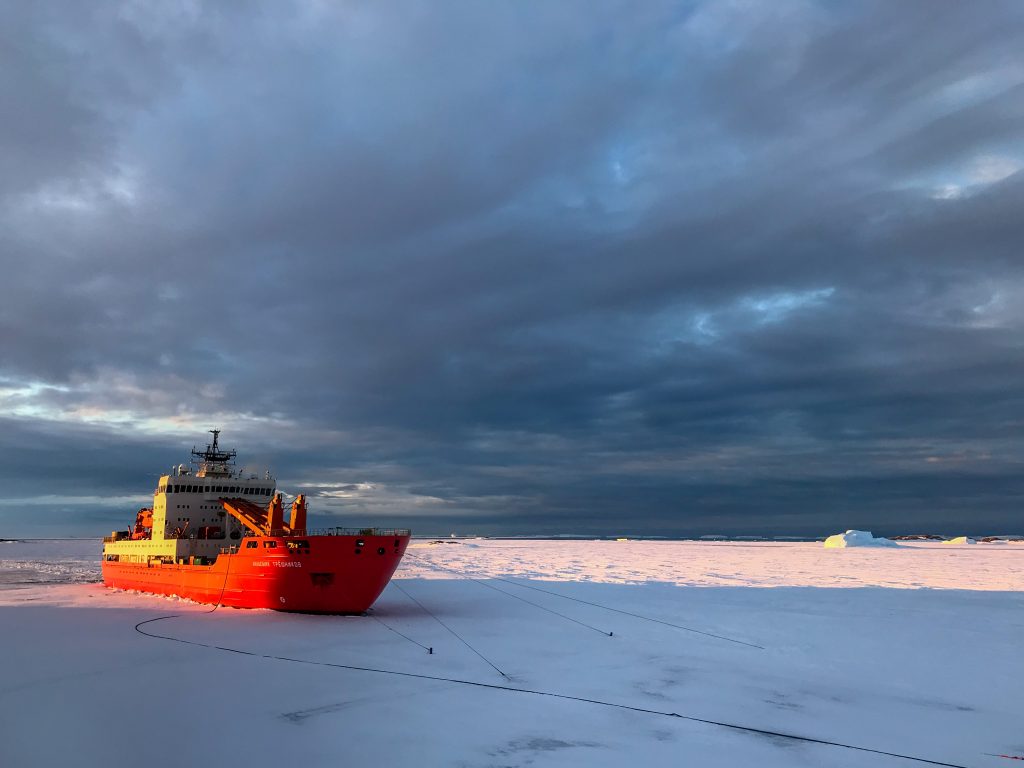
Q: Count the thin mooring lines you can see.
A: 4